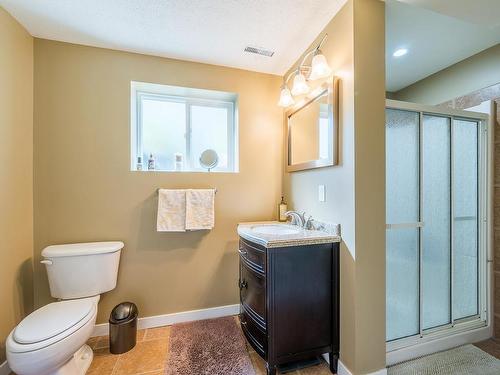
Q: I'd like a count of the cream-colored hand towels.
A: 2